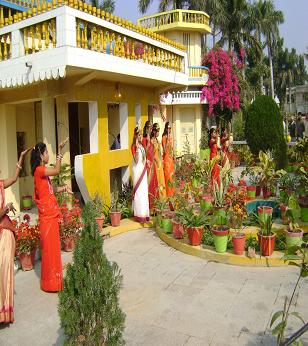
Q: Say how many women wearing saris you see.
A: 8